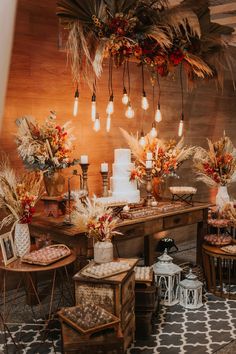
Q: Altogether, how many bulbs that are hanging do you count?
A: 12